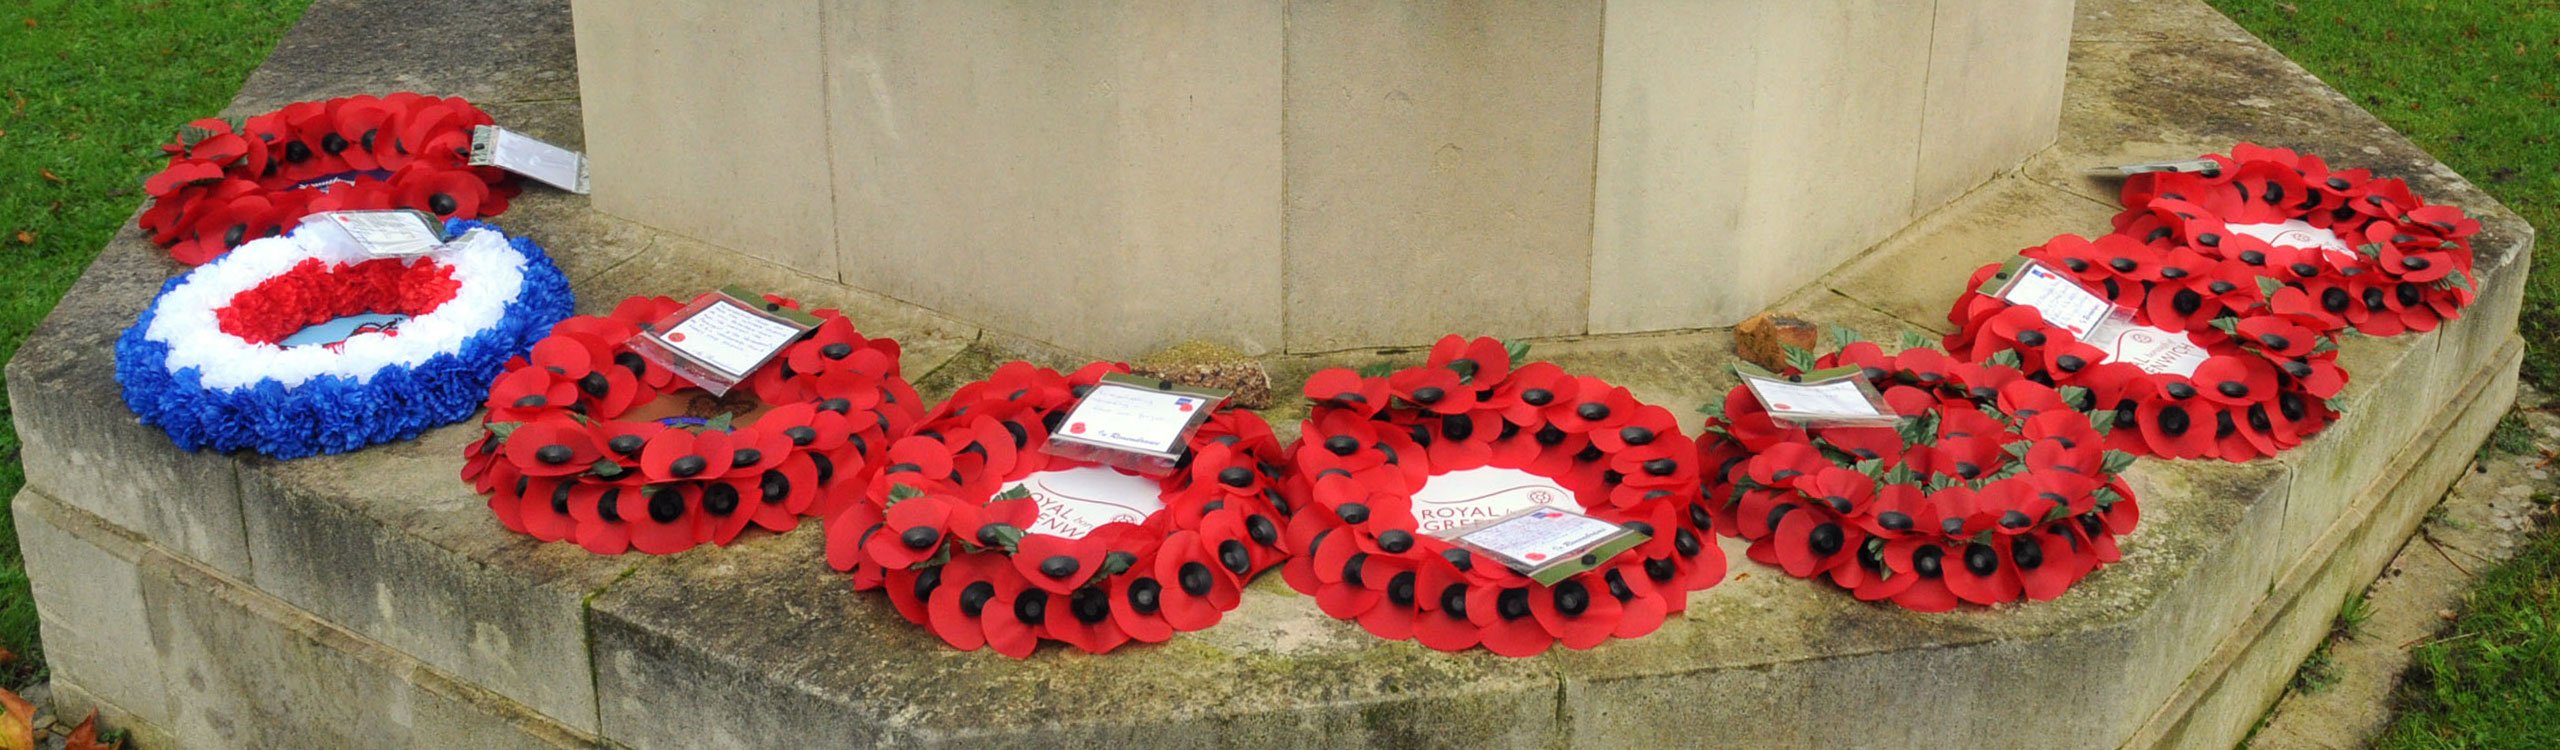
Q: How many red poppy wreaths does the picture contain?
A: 7